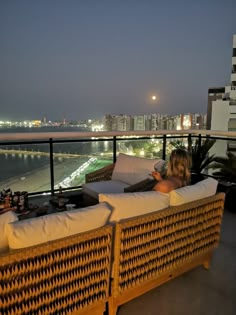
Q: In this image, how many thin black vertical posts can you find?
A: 5